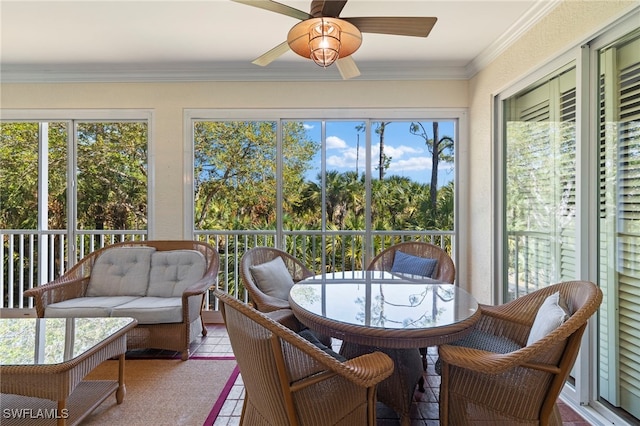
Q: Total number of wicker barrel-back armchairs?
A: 4